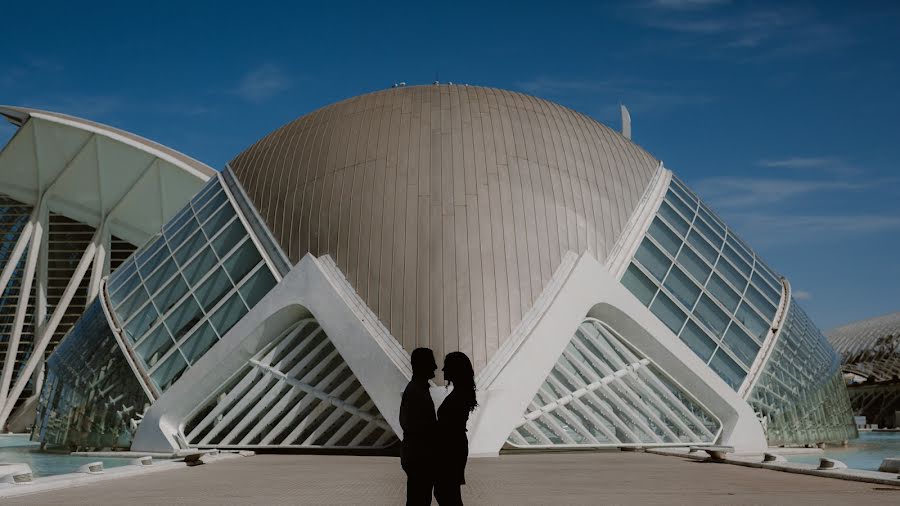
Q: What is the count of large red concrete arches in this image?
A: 0